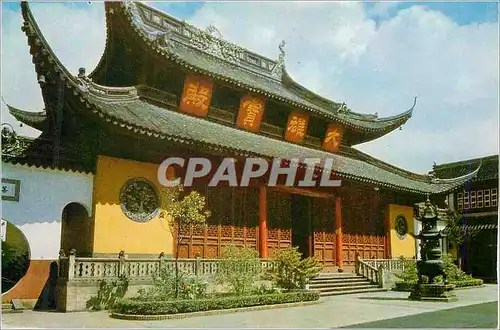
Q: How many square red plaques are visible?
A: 4